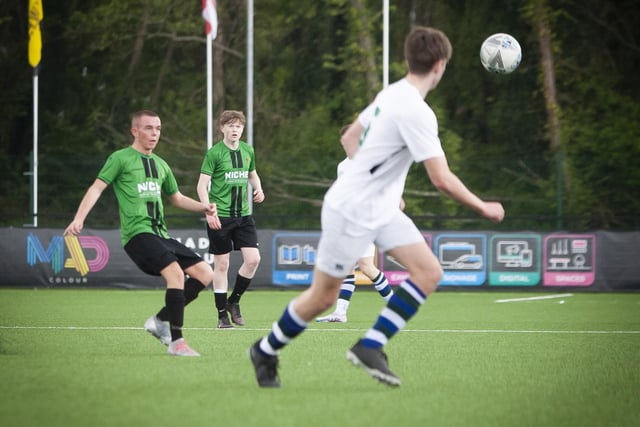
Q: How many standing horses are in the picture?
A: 0